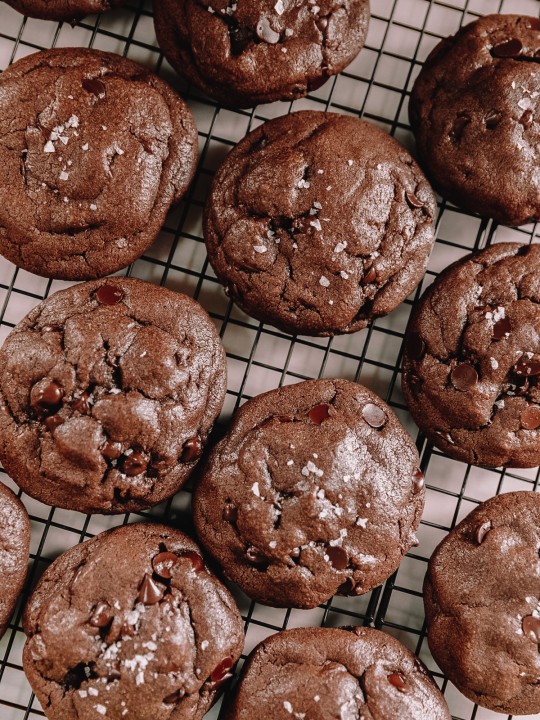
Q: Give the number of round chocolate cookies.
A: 12